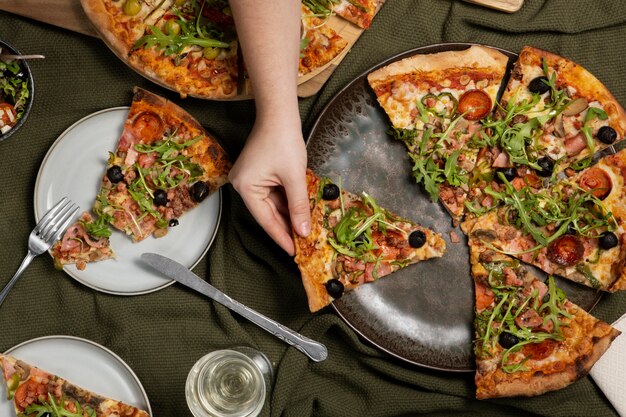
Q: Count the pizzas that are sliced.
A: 2